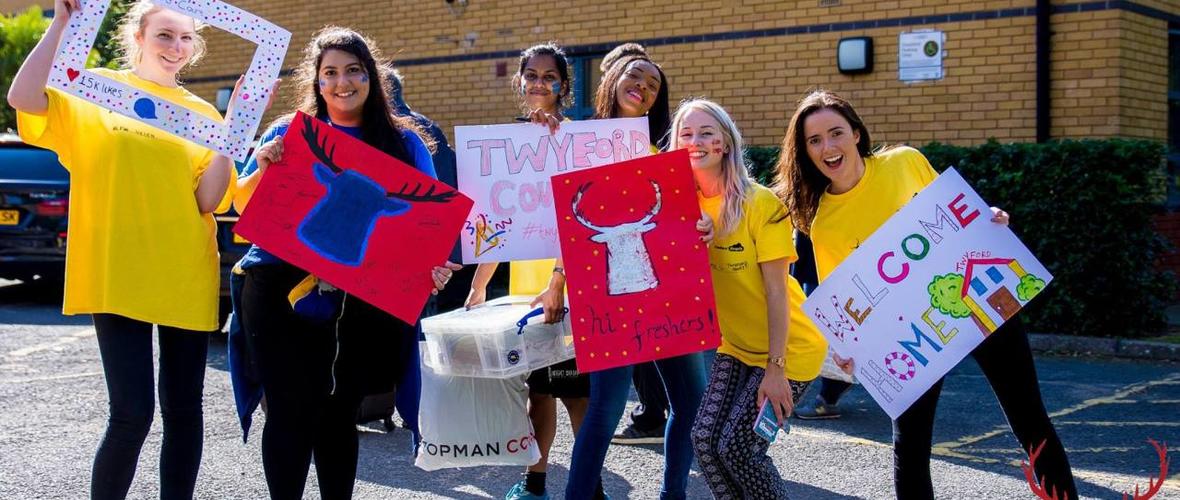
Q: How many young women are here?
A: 6